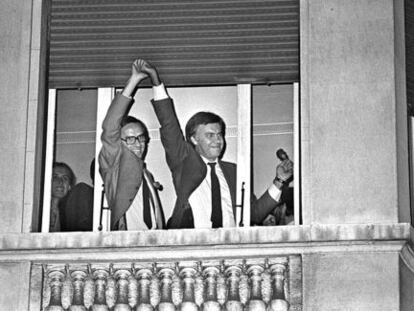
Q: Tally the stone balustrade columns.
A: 11